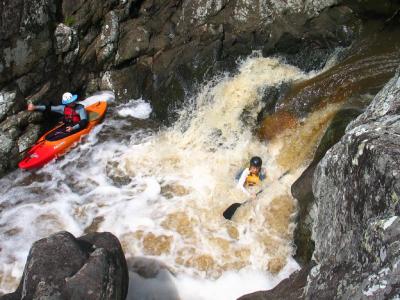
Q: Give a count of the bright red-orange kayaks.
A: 1